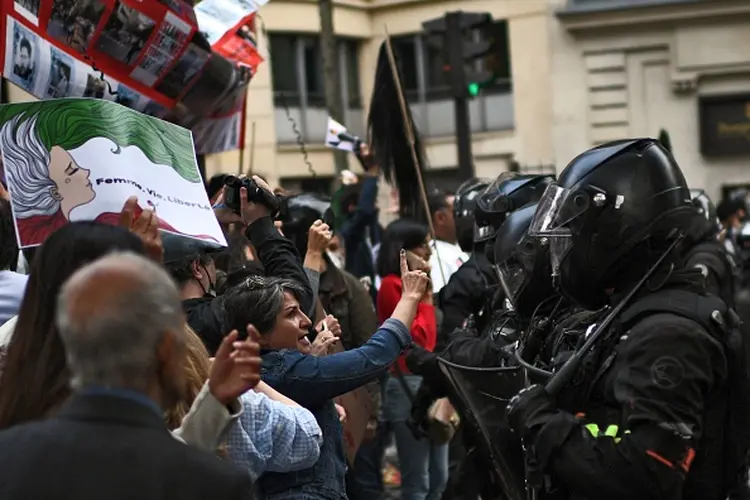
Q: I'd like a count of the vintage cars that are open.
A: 0